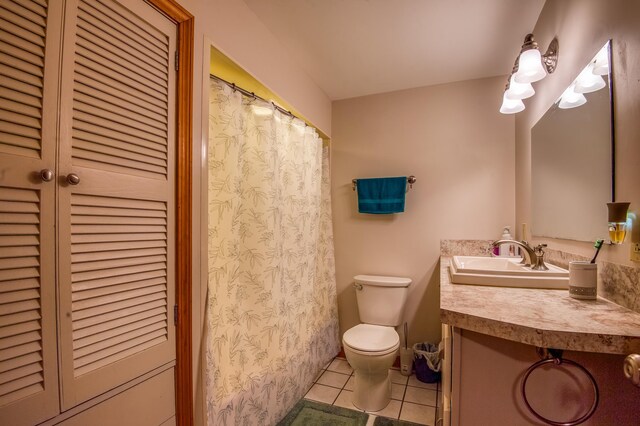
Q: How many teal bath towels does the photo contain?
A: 1